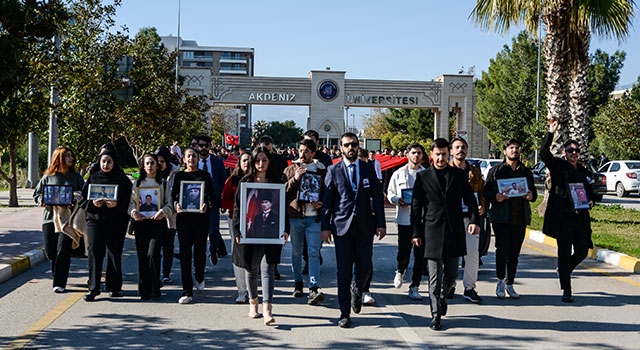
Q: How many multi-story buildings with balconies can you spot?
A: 1